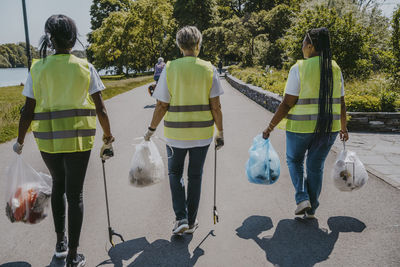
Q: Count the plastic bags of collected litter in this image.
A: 4